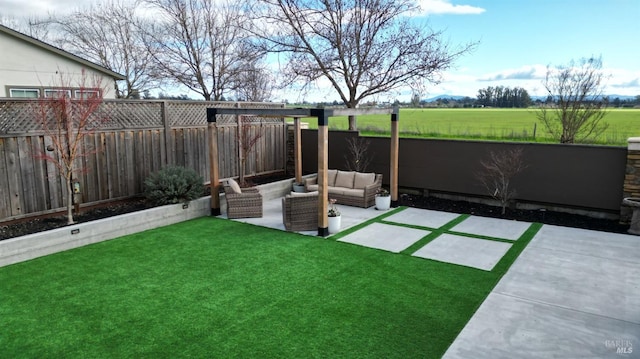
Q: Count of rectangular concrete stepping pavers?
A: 4